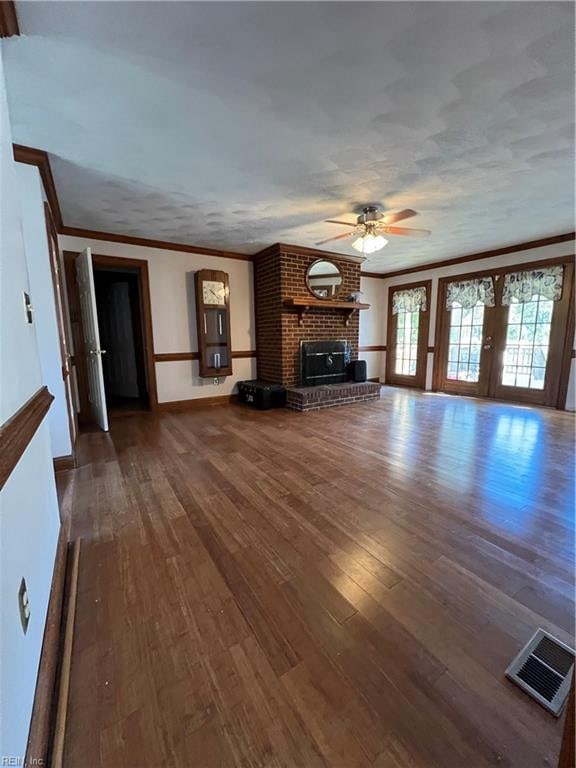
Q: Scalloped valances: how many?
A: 3